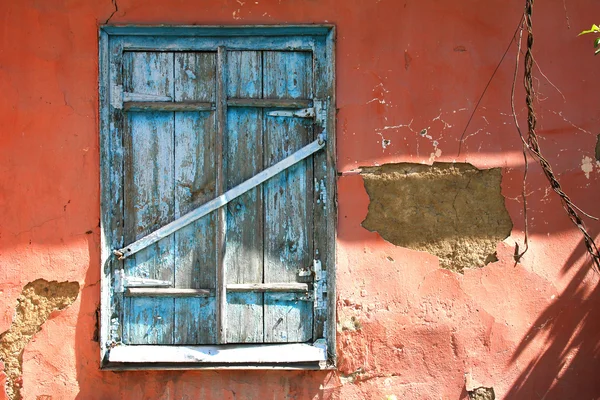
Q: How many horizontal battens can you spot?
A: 4